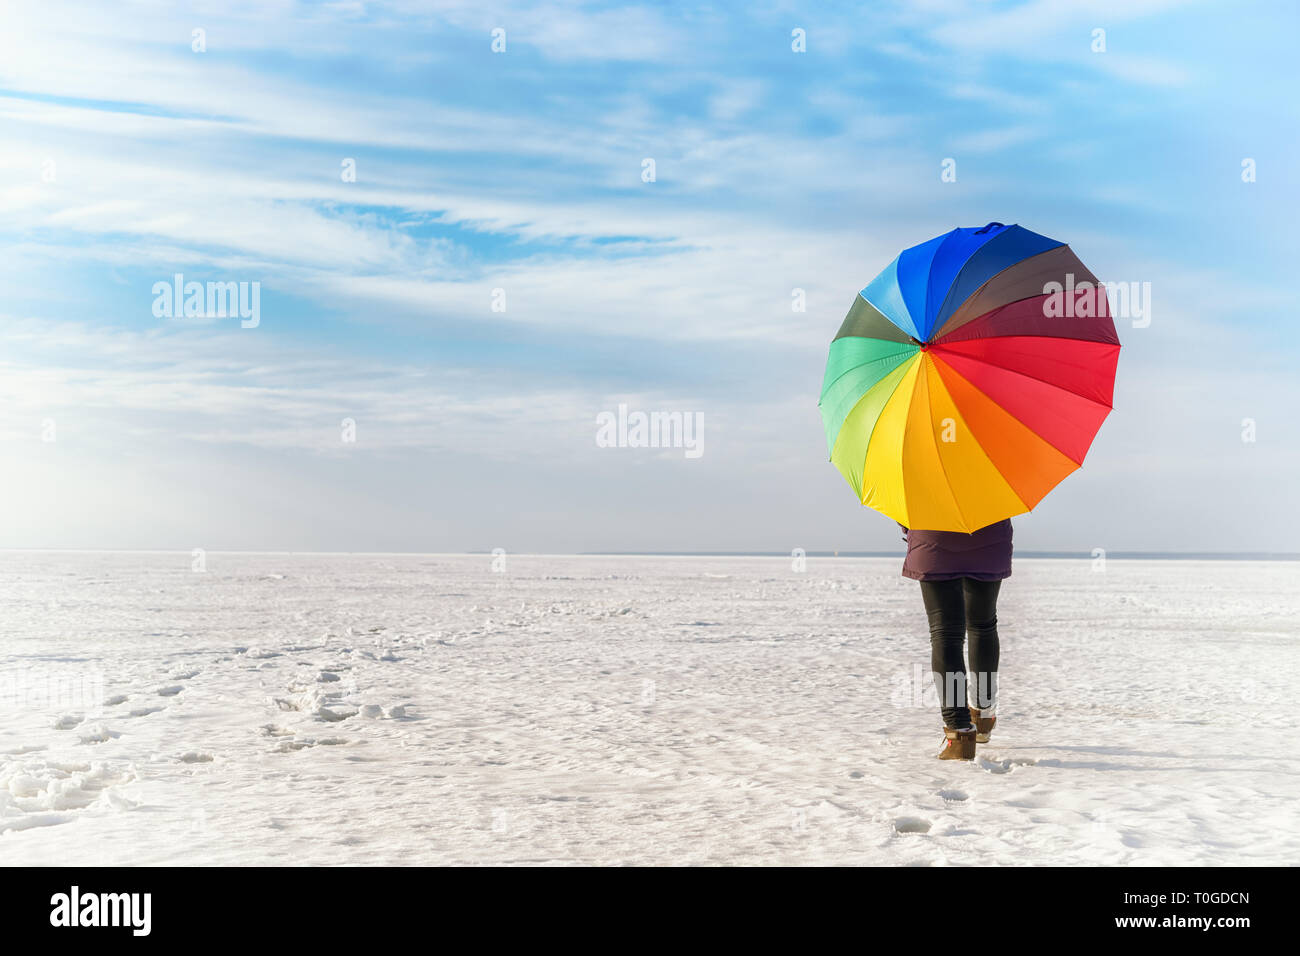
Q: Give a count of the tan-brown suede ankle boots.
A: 2